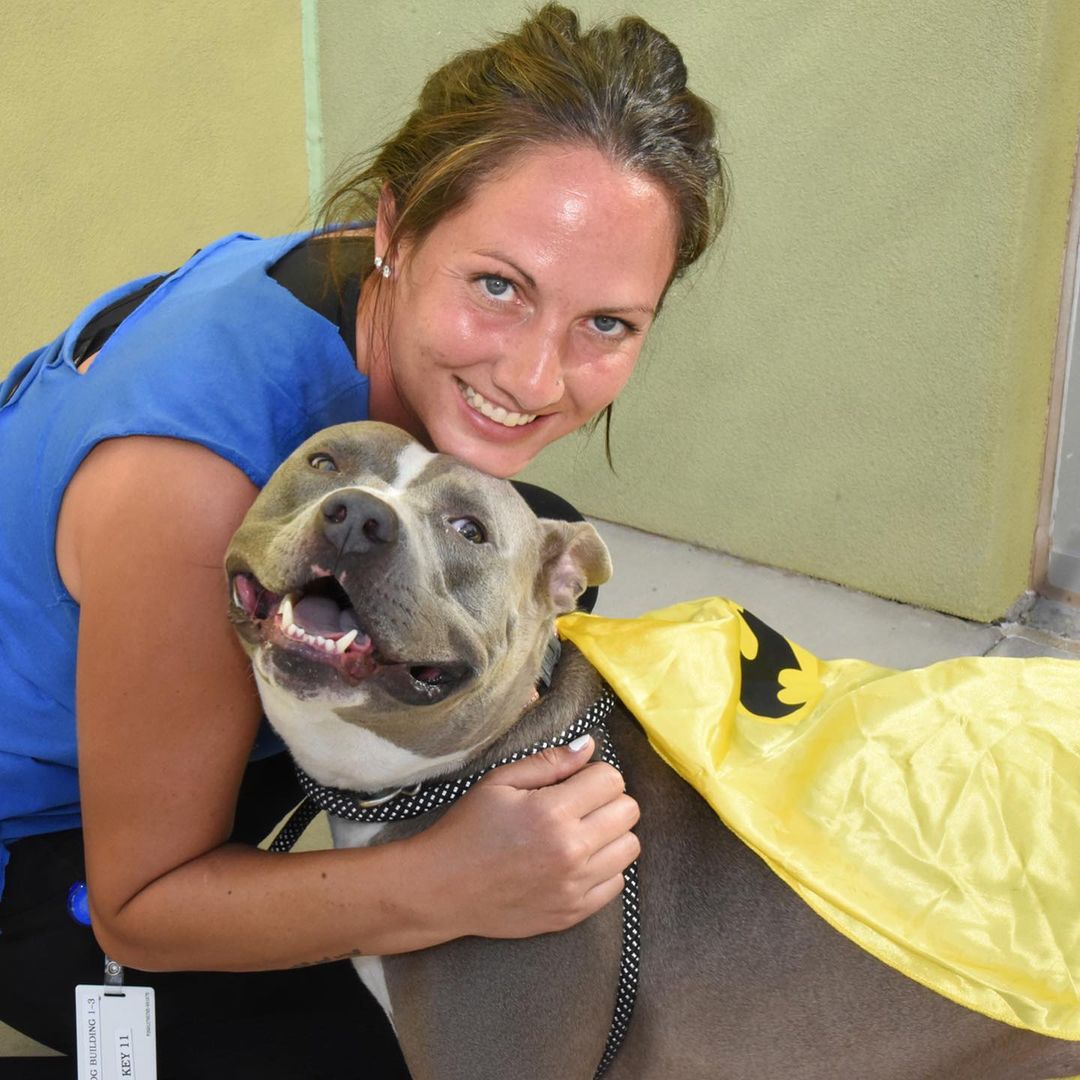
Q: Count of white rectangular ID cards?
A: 1